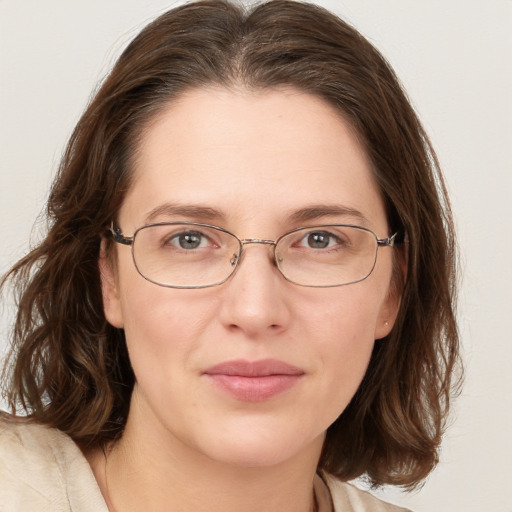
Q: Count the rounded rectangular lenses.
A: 2